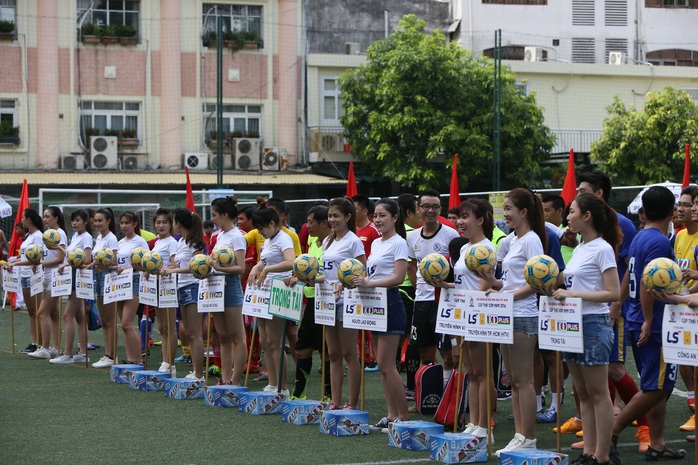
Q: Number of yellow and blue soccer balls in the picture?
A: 14